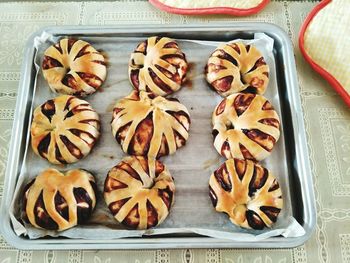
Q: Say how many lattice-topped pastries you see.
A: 9